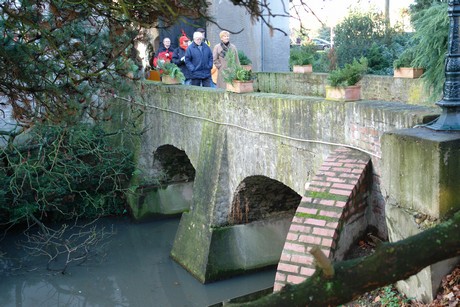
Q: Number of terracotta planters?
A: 6